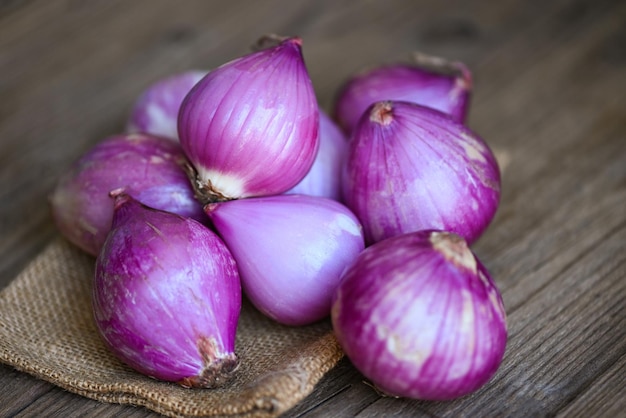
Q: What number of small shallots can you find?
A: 9